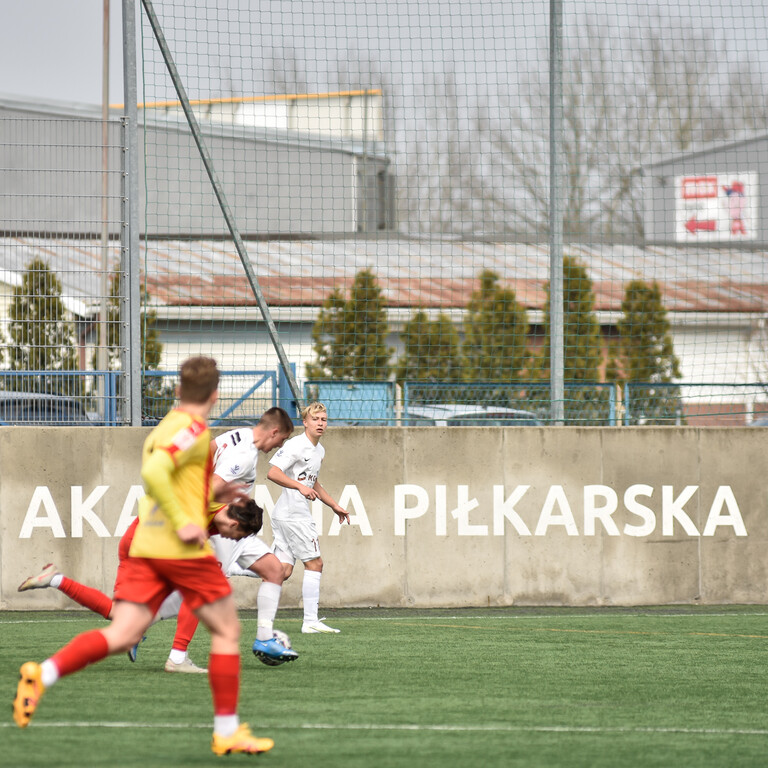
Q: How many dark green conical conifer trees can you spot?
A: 7